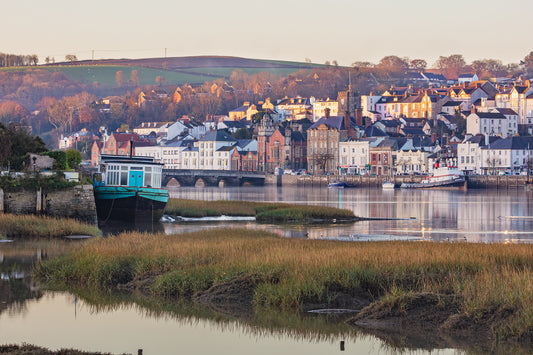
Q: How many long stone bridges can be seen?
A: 1